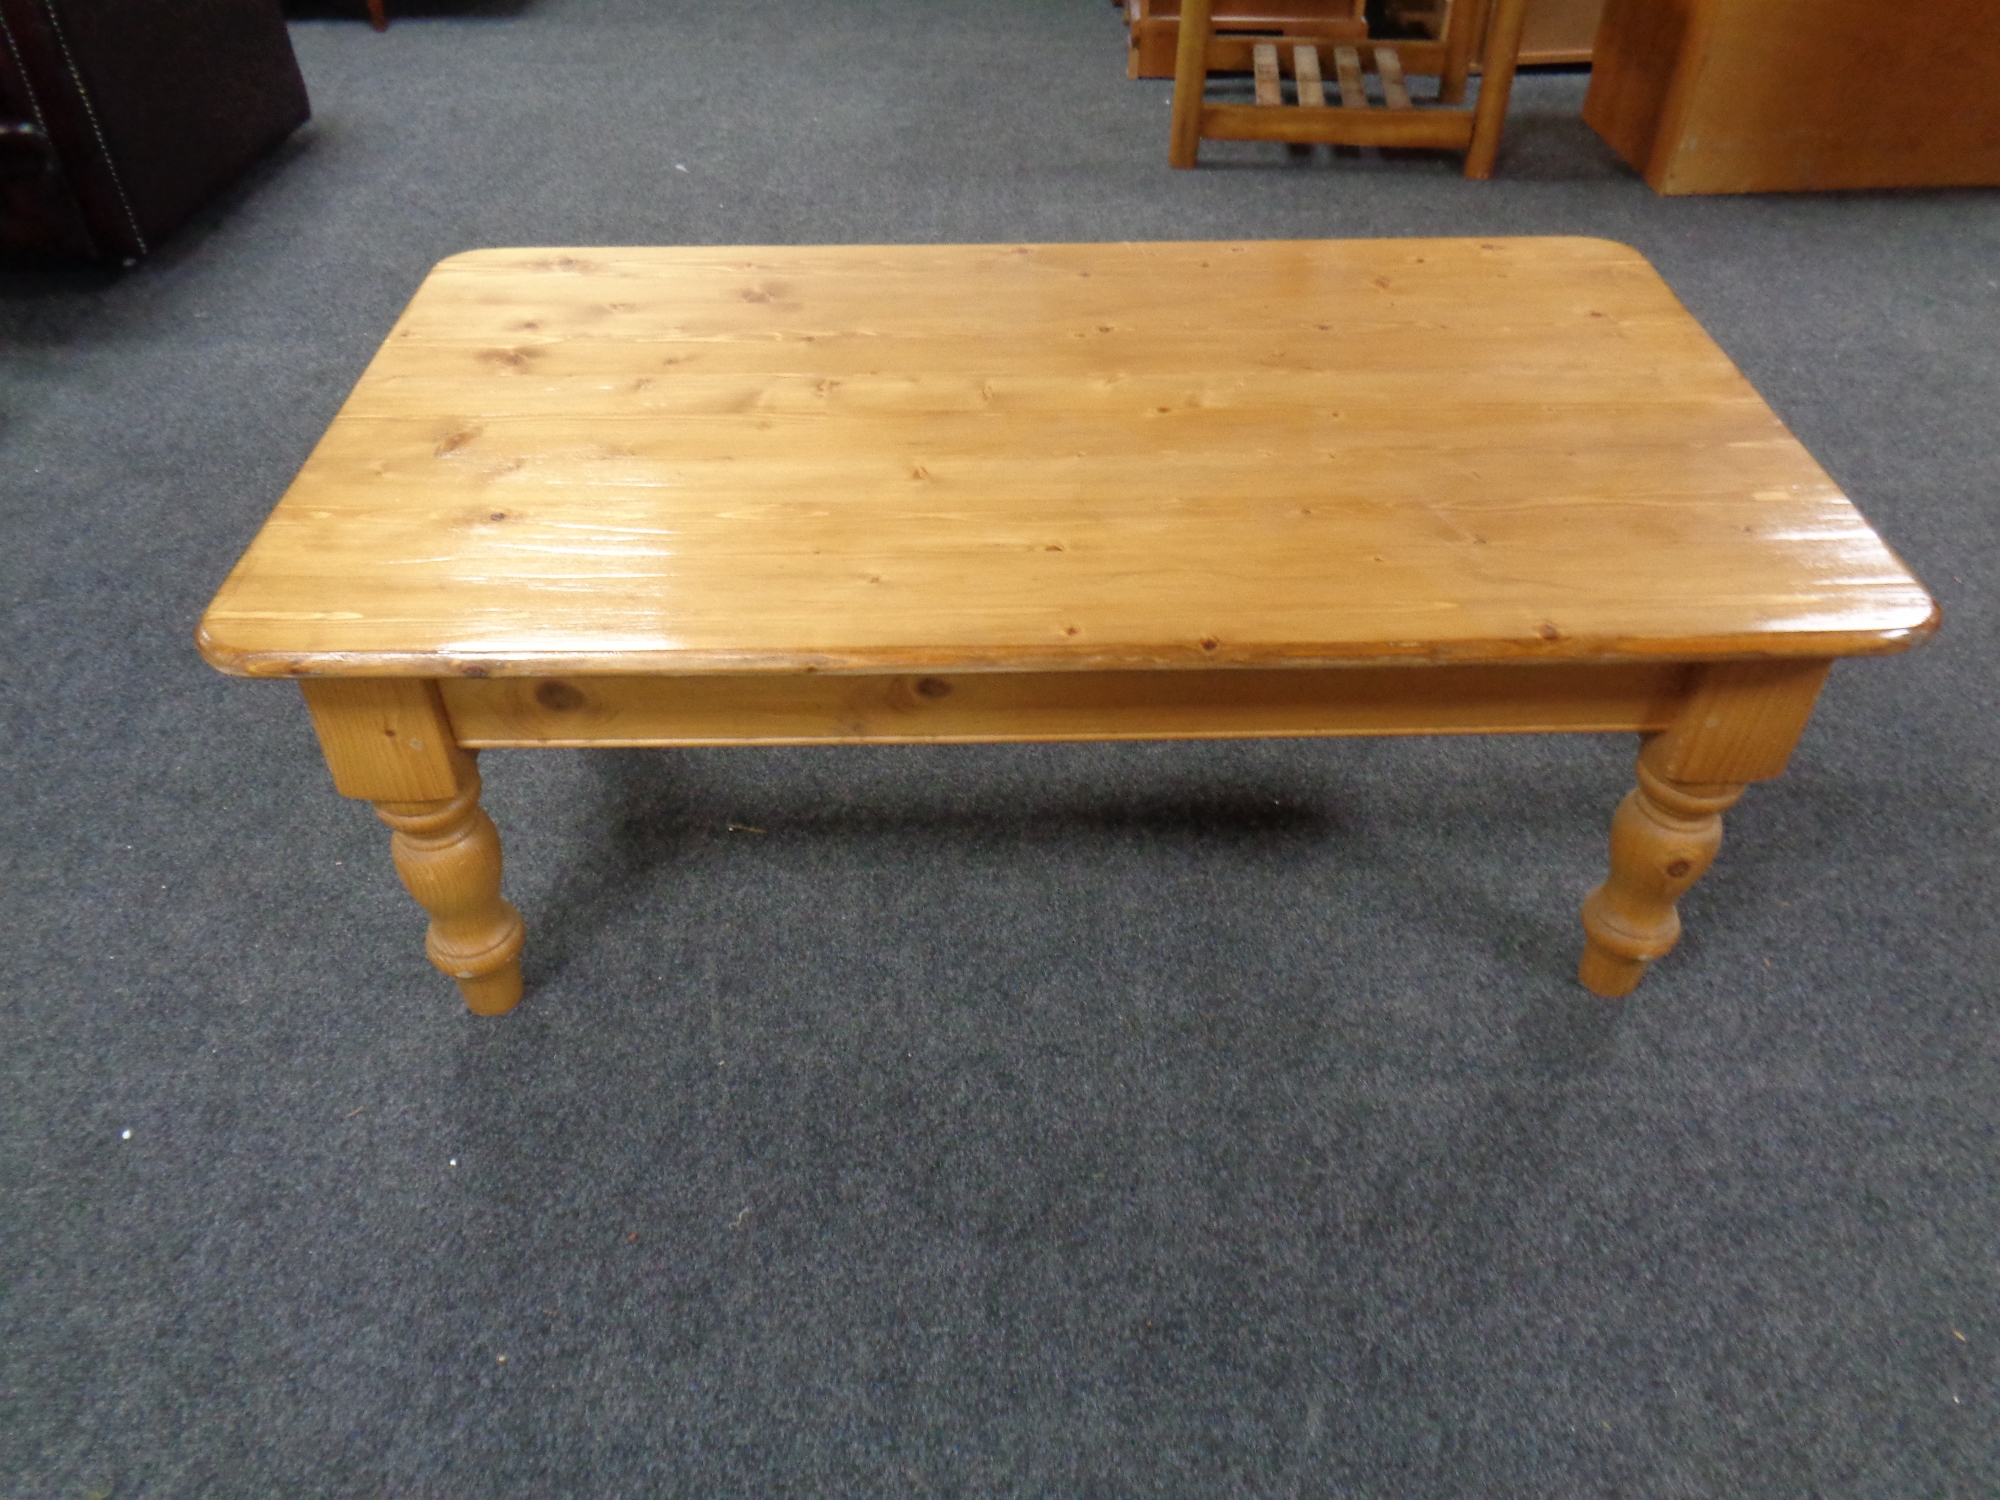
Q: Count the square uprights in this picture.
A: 2